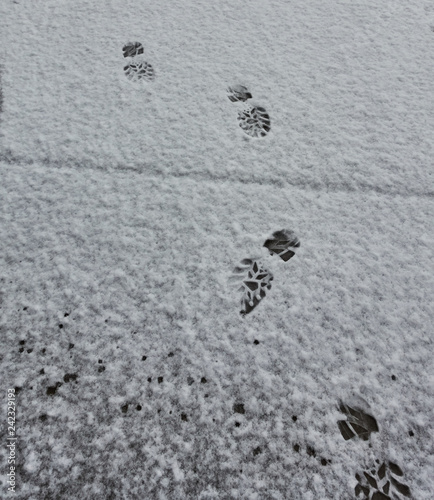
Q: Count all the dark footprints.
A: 4